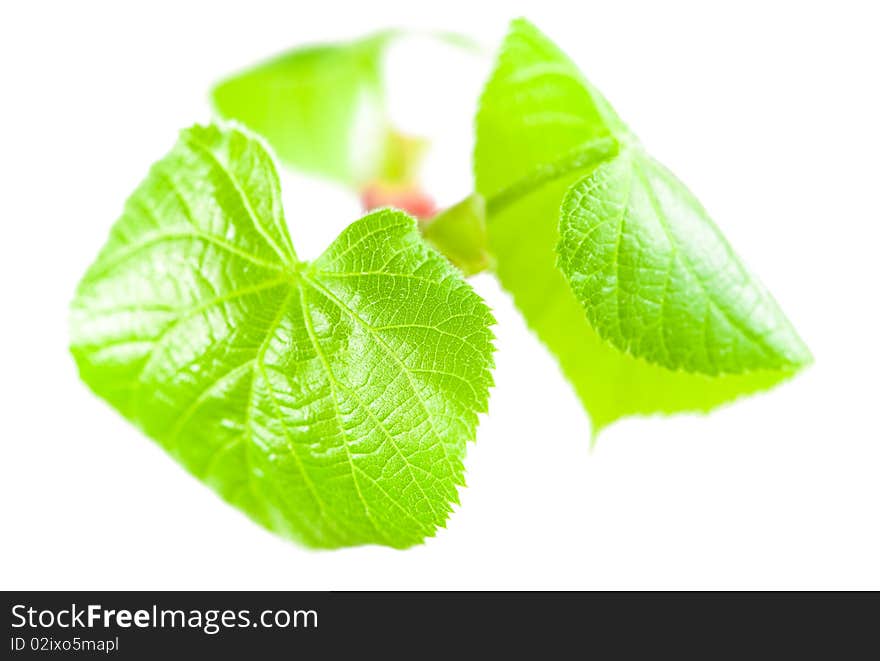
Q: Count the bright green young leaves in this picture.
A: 3